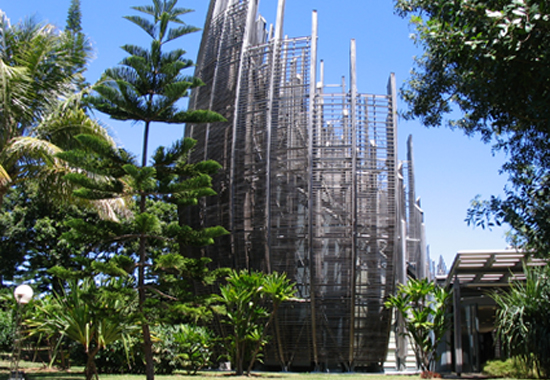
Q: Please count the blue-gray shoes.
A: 0